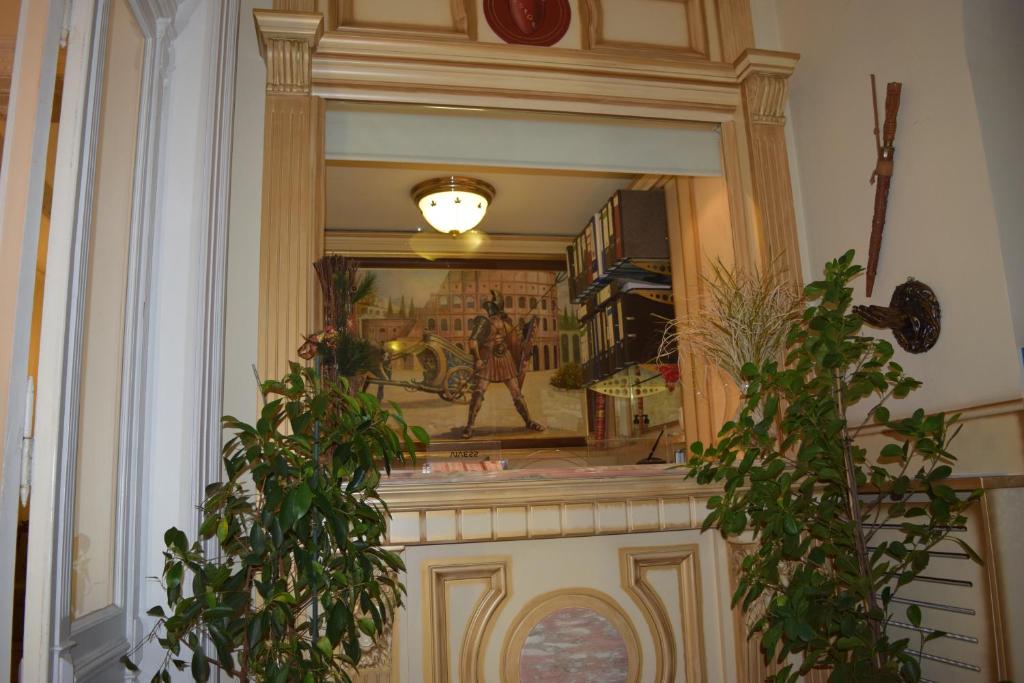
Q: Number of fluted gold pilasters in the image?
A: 2